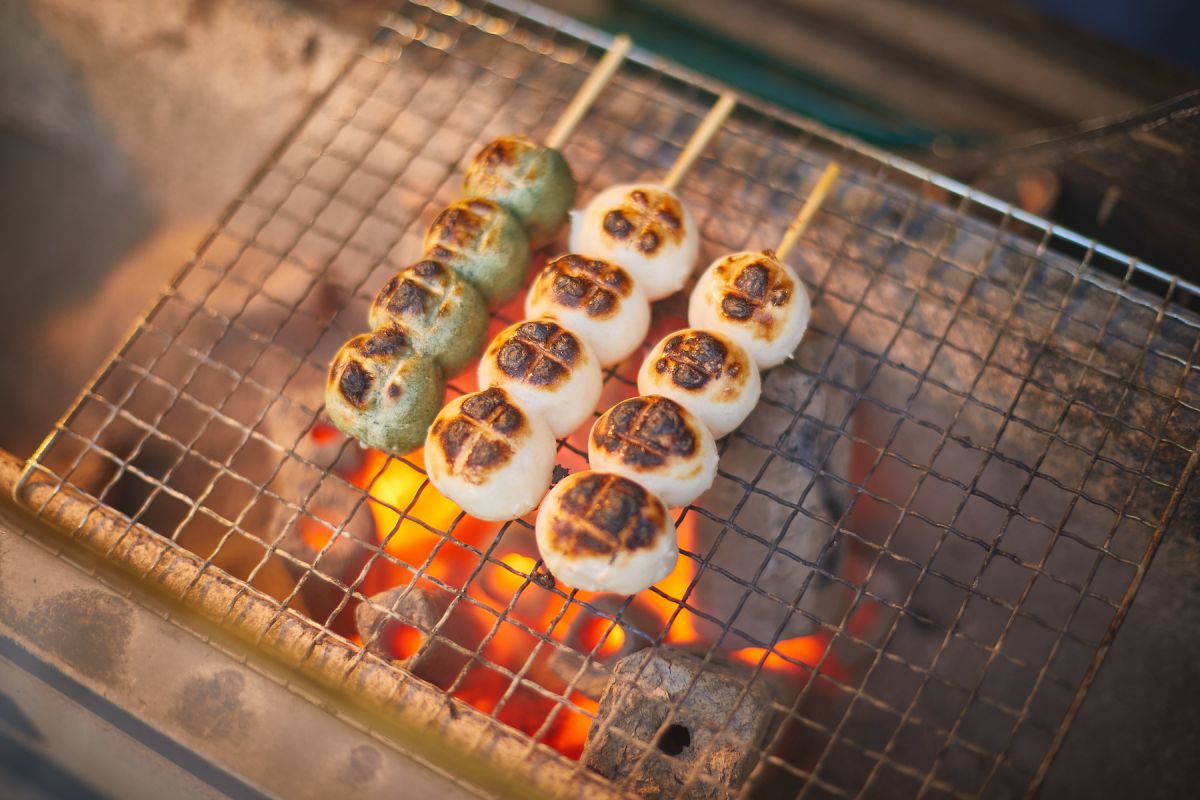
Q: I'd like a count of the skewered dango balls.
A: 12